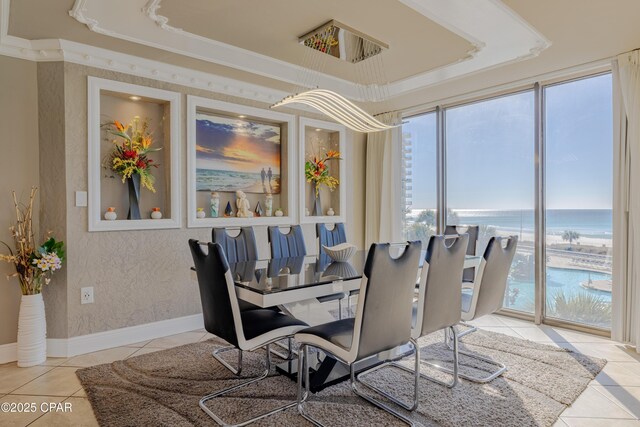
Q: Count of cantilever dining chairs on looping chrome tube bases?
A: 8